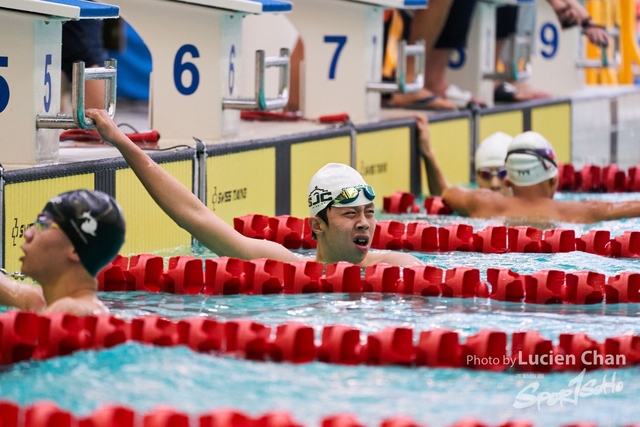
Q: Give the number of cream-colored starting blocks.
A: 5